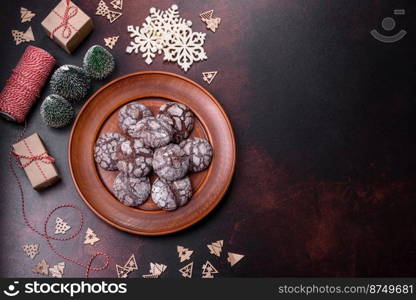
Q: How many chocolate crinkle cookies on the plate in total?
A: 9